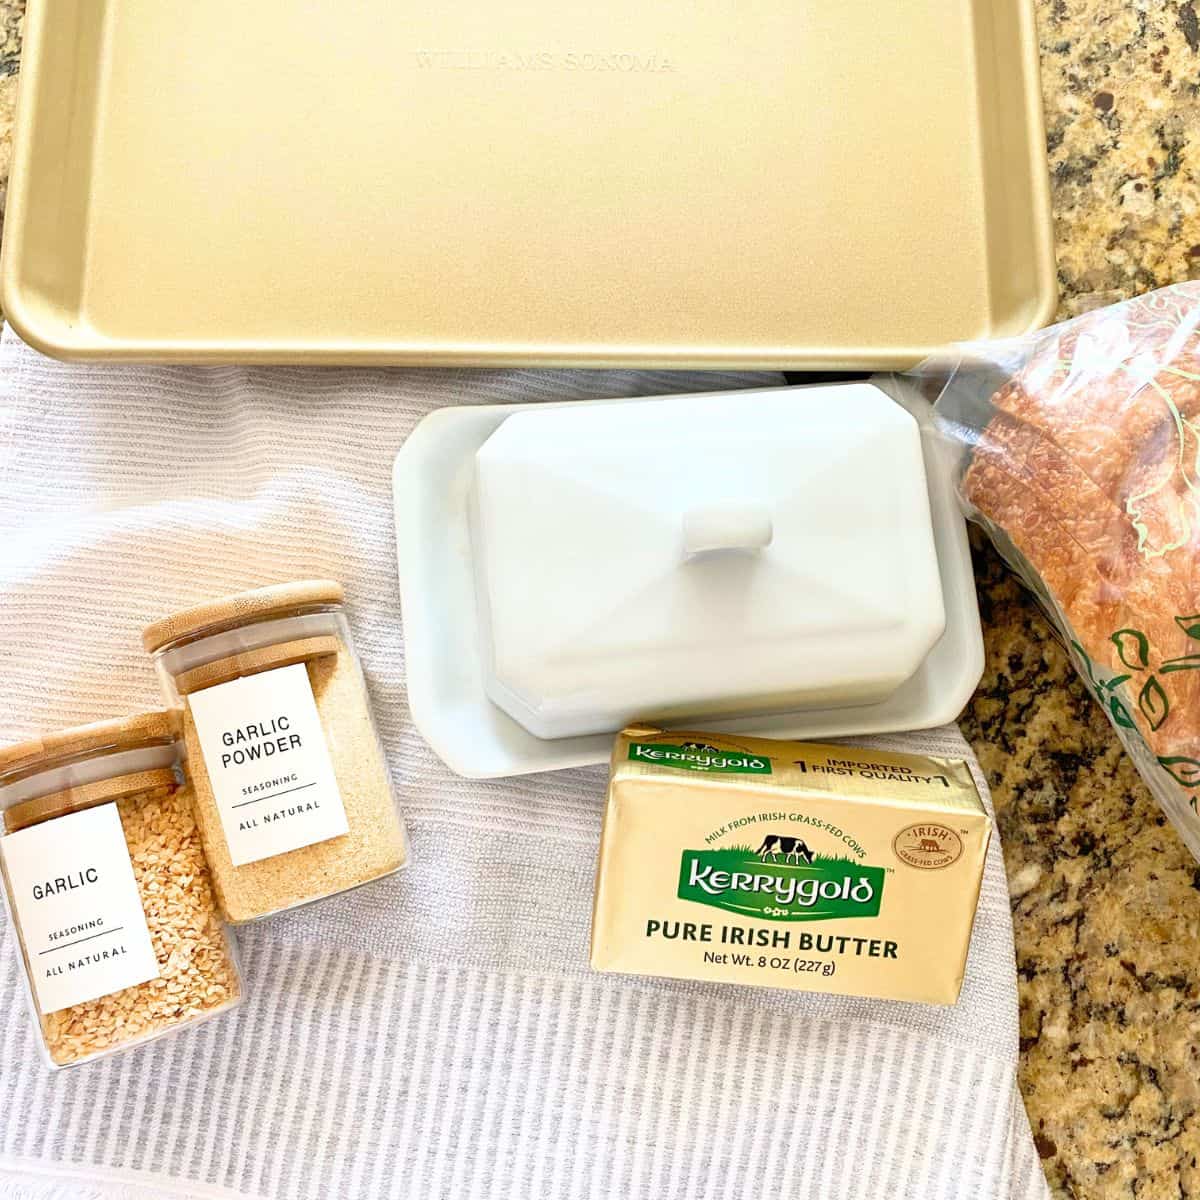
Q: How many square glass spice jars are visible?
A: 2